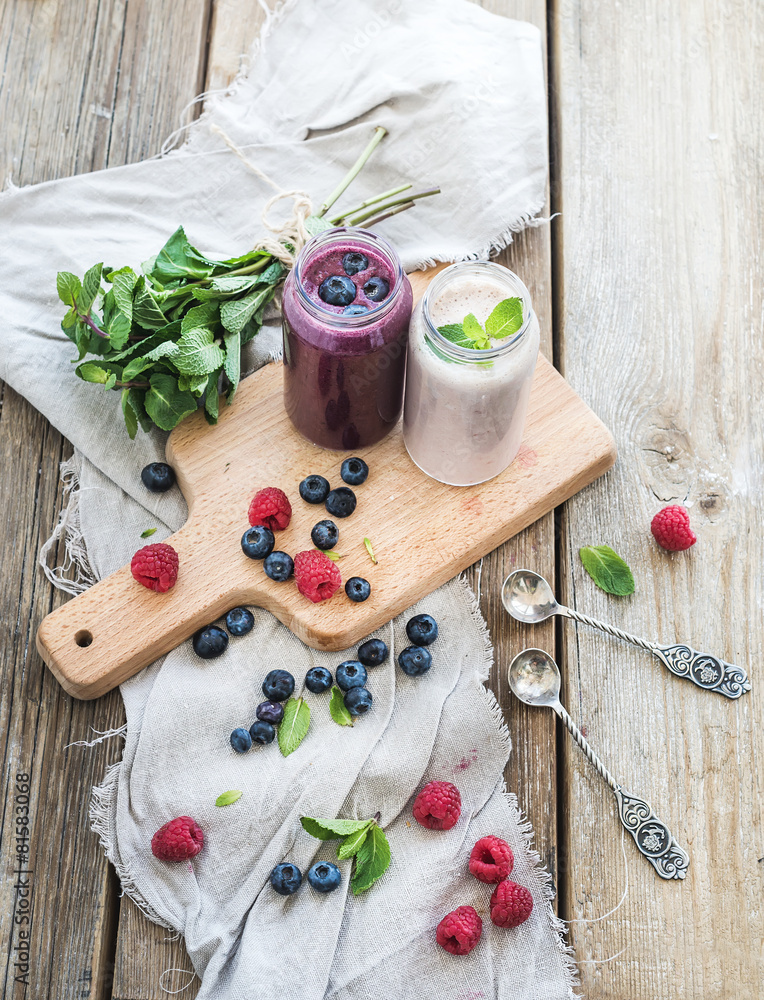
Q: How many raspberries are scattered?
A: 9